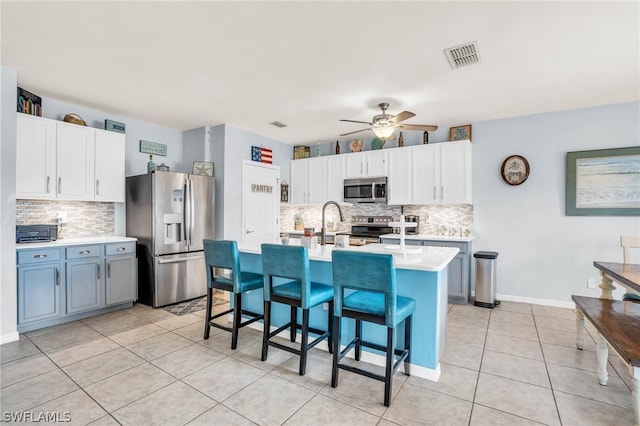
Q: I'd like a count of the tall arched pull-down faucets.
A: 1